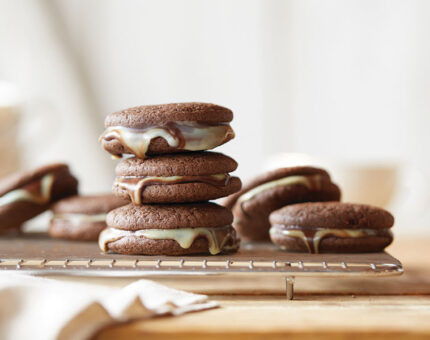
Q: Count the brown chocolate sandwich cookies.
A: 7